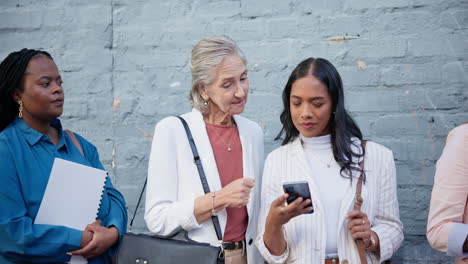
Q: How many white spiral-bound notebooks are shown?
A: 1